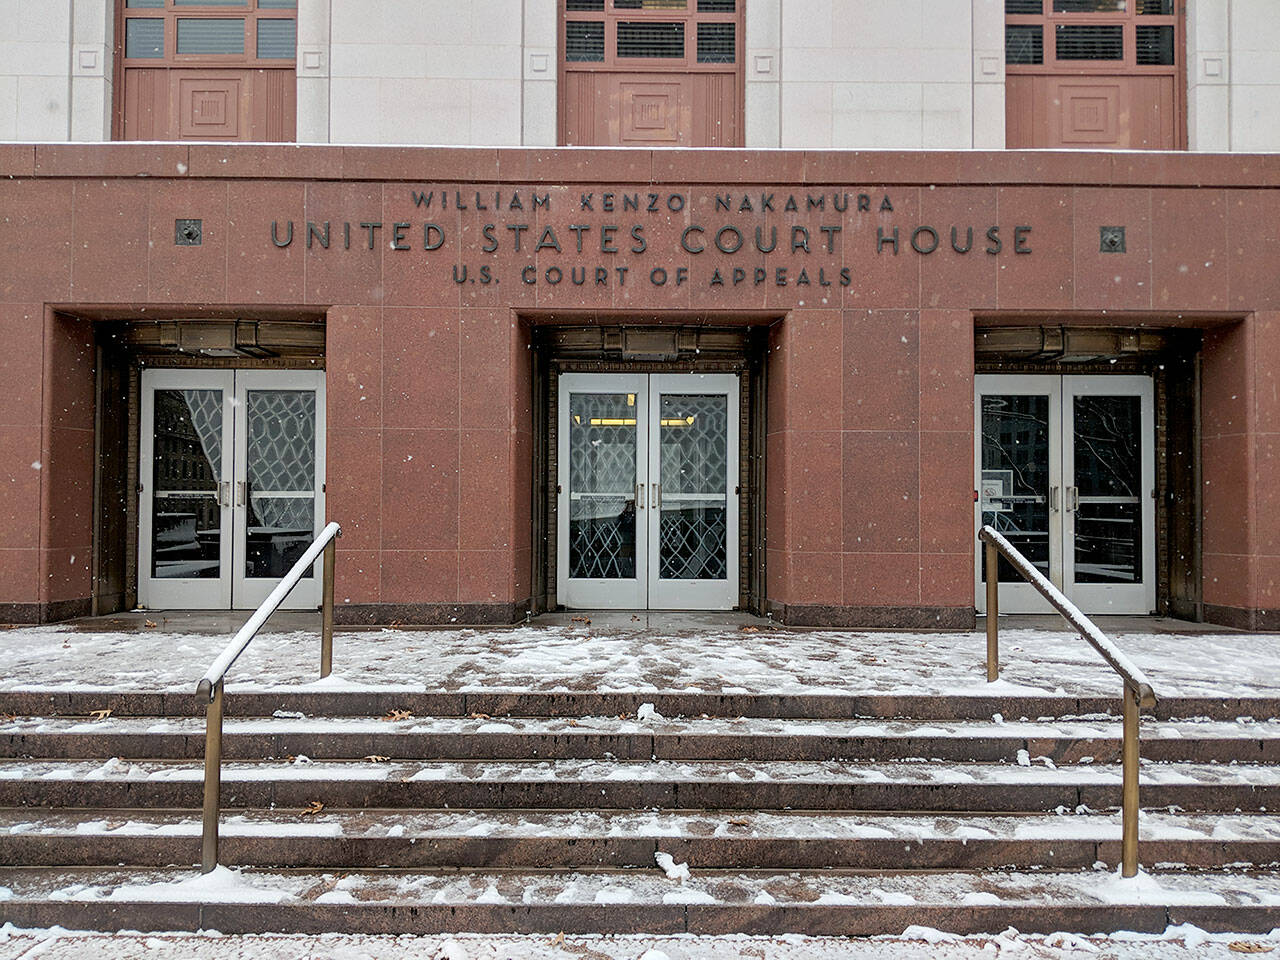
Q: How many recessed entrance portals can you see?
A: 3